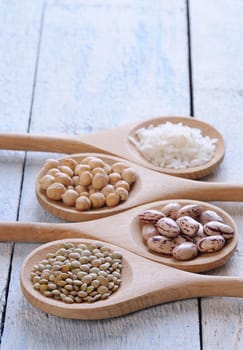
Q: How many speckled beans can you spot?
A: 13